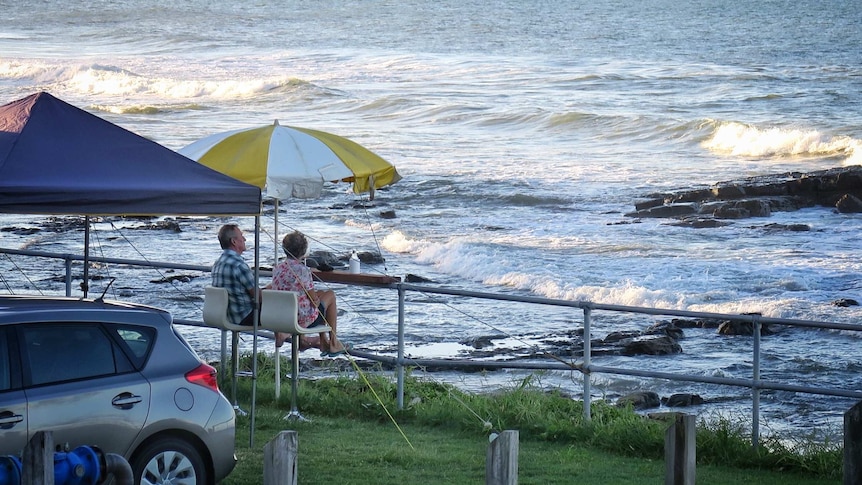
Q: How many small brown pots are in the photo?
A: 0